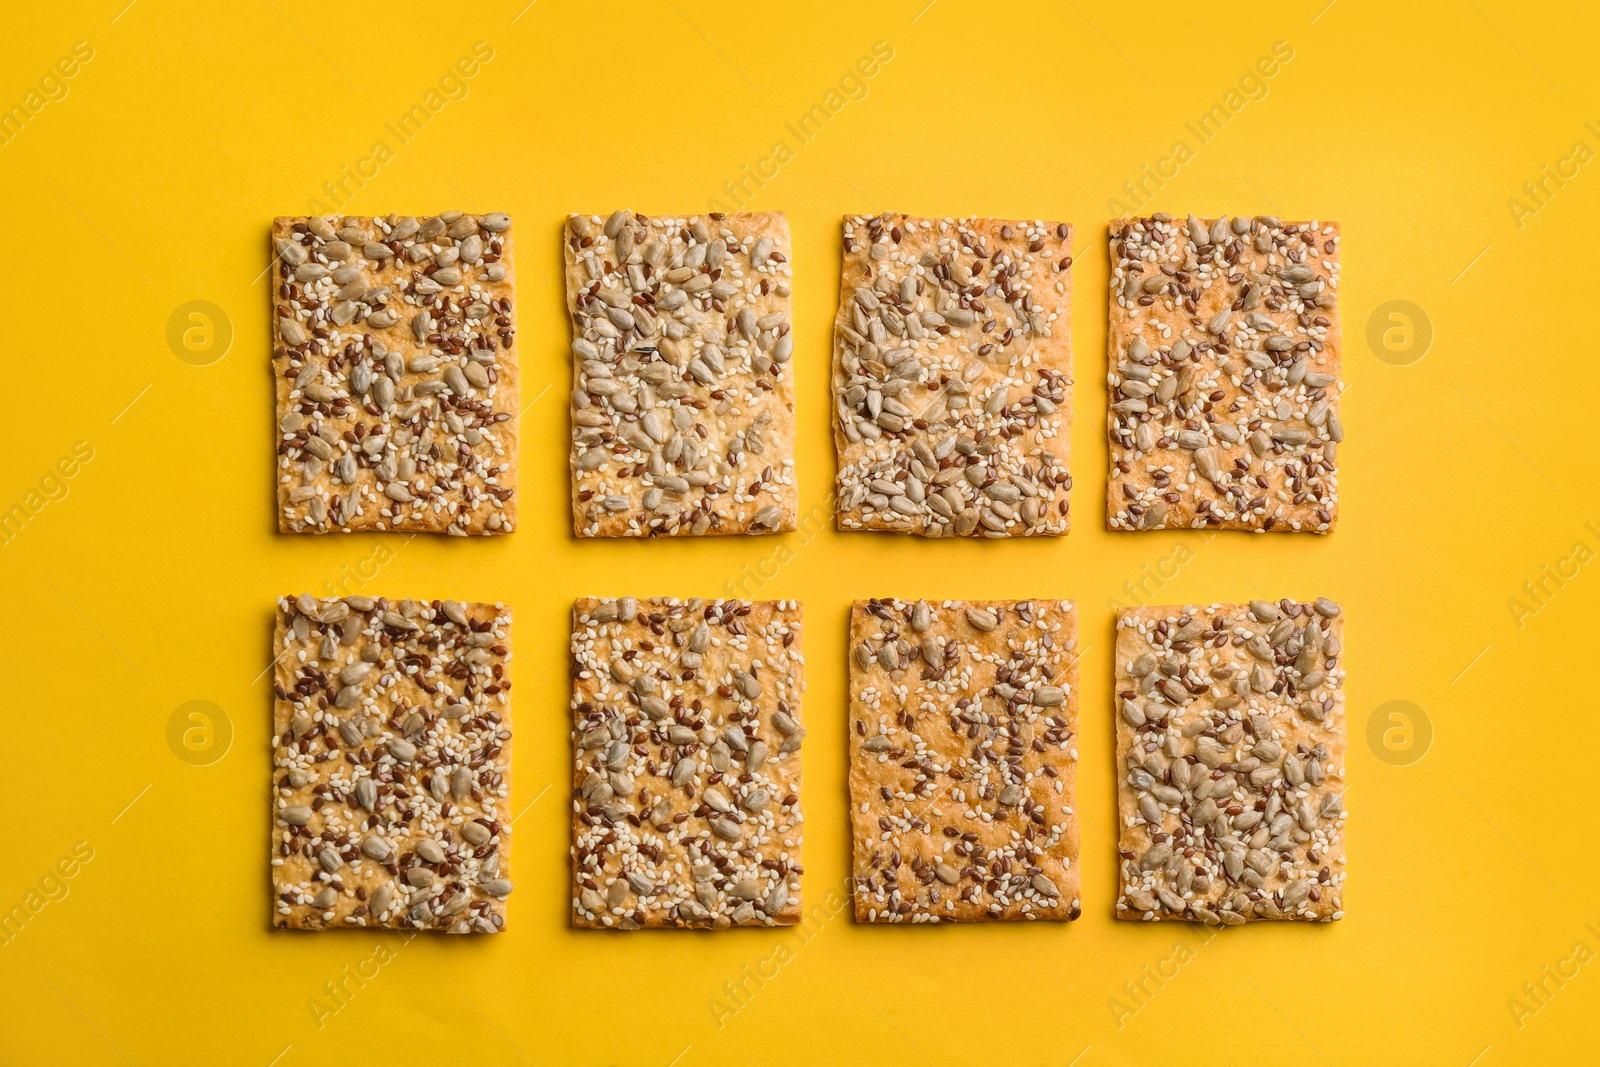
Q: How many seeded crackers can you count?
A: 8